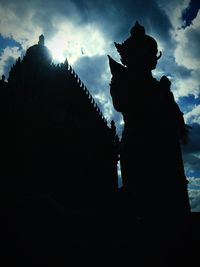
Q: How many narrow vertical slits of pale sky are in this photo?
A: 1